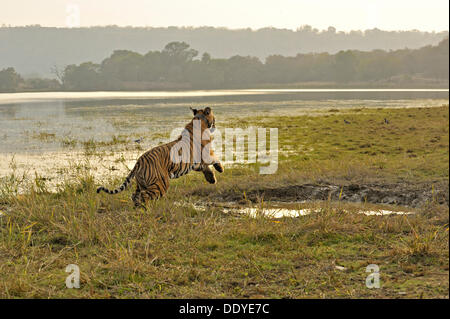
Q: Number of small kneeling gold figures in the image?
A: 0